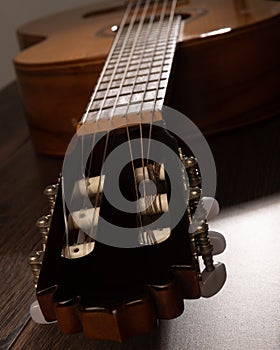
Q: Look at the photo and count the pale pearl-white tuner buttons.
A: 4